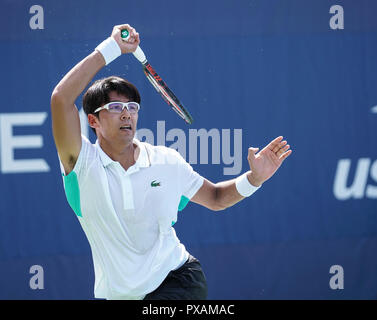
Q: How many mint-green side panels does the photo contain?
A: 2